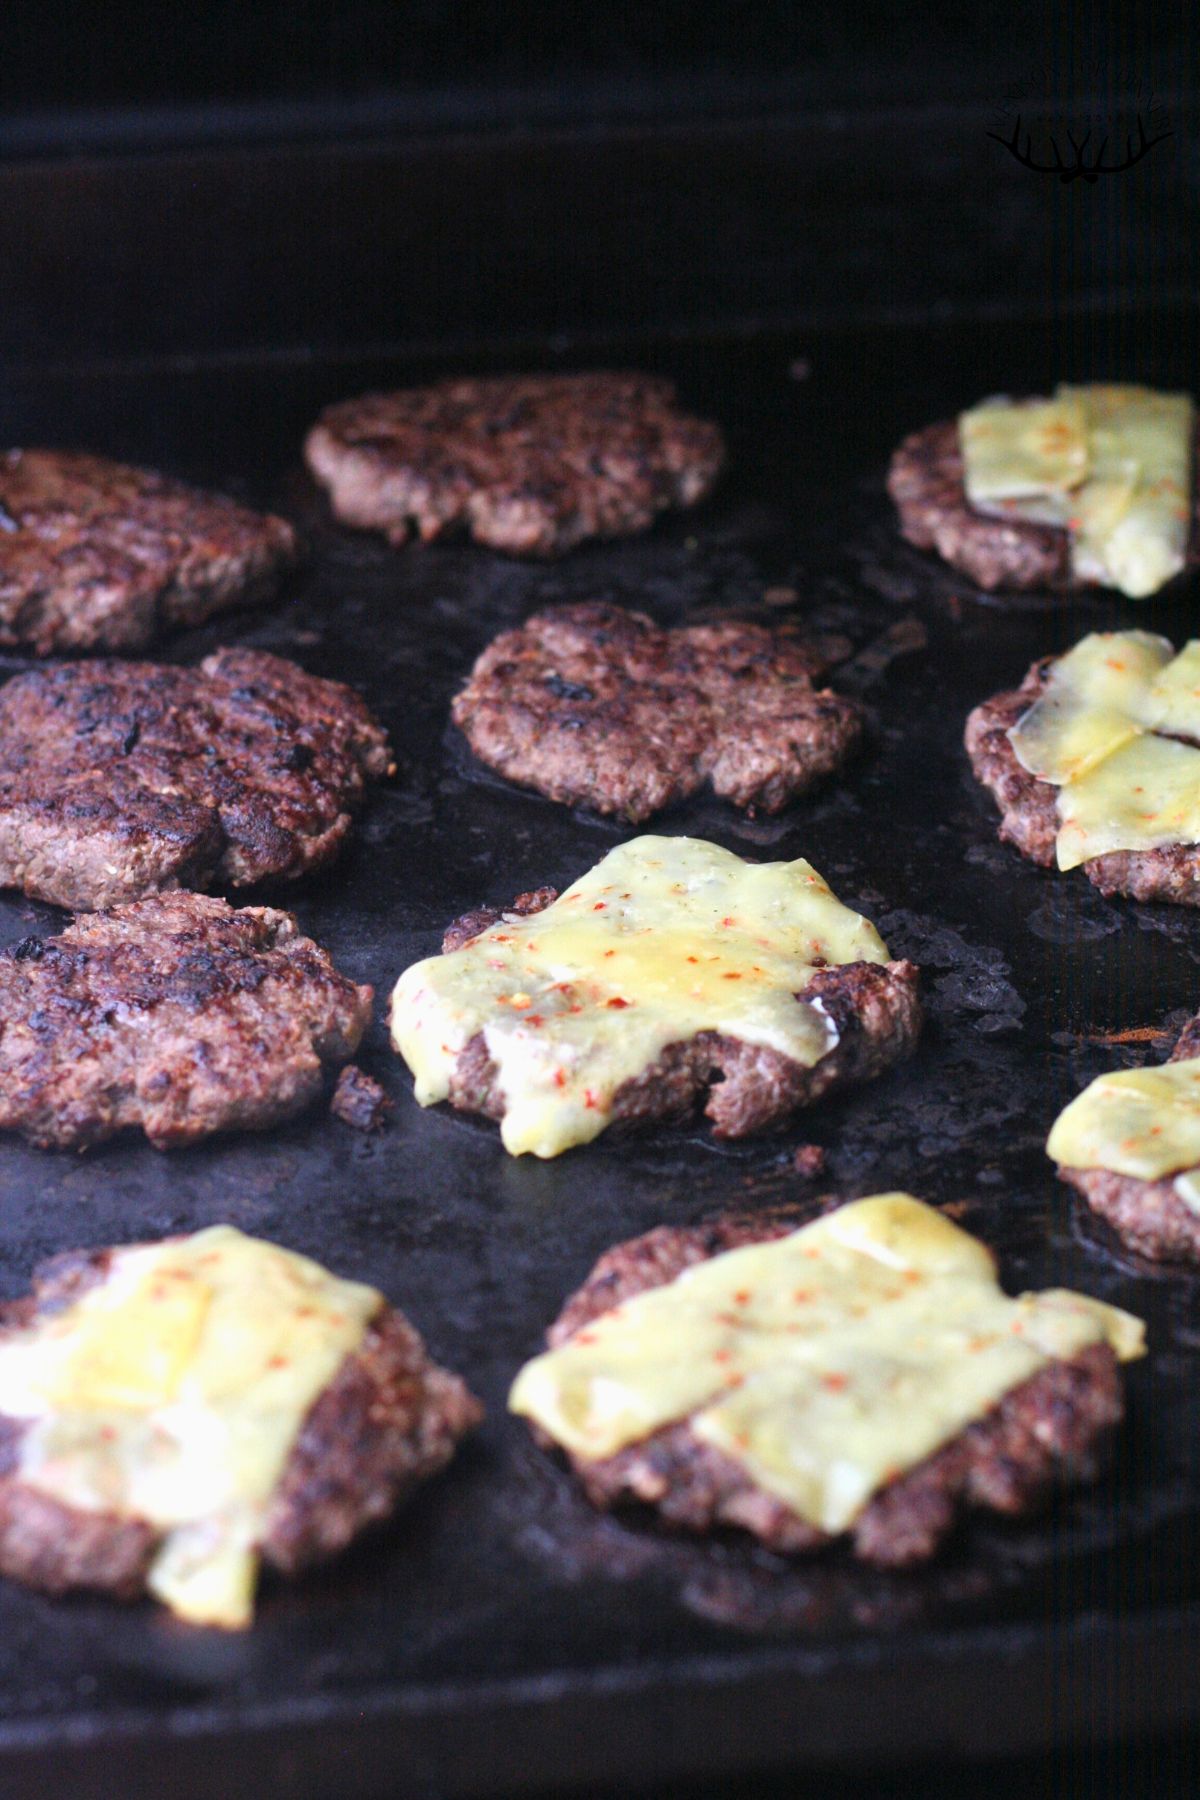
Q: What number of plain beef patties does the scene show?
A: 5